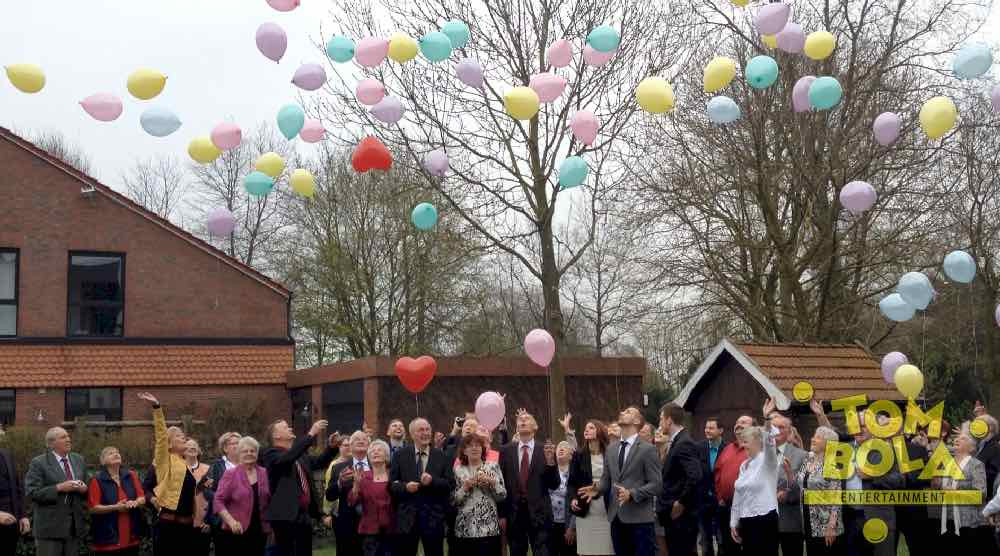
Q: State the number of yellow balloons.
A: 14